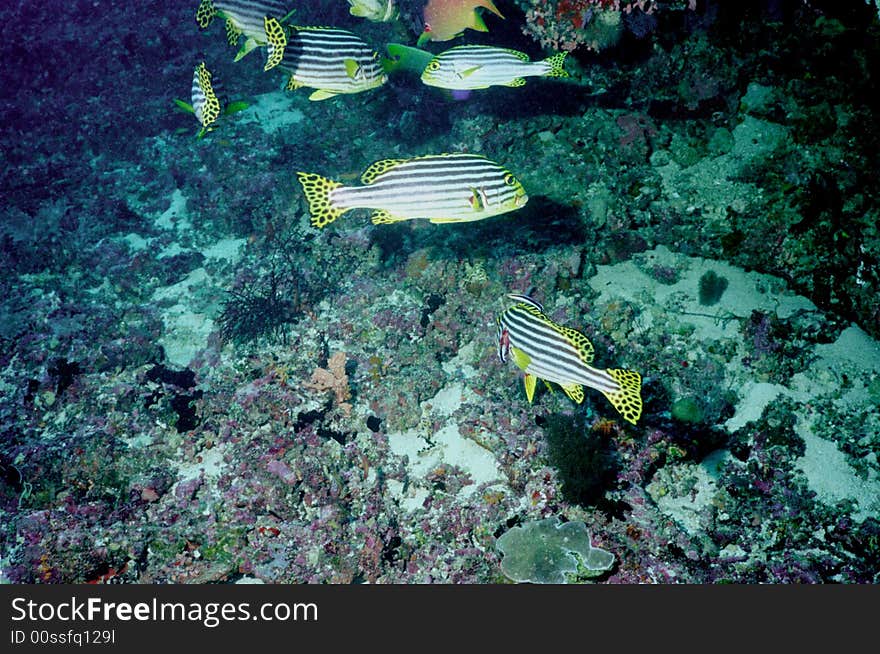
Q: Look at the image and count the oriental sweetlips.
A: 6